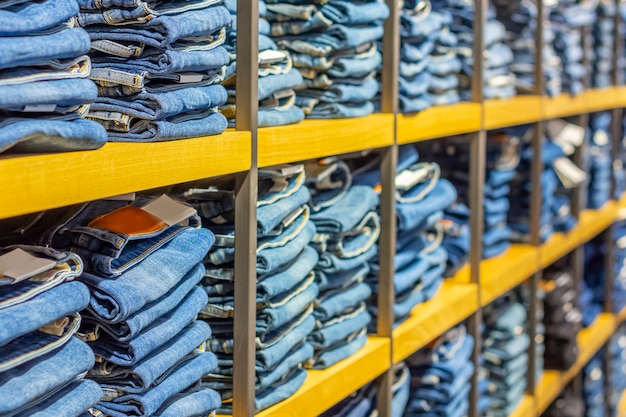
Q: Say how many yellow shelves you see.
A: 3